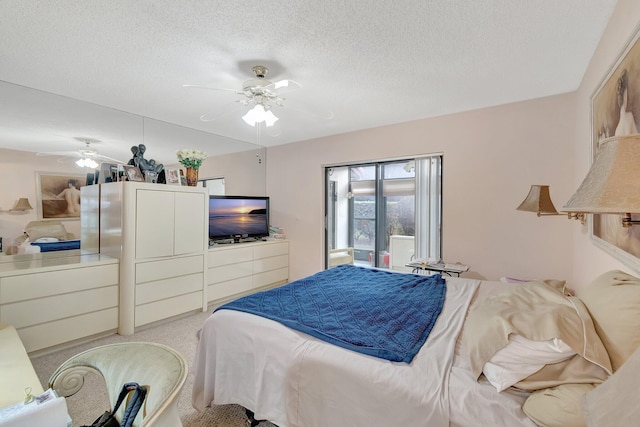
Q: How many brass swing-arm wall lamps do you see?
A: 2